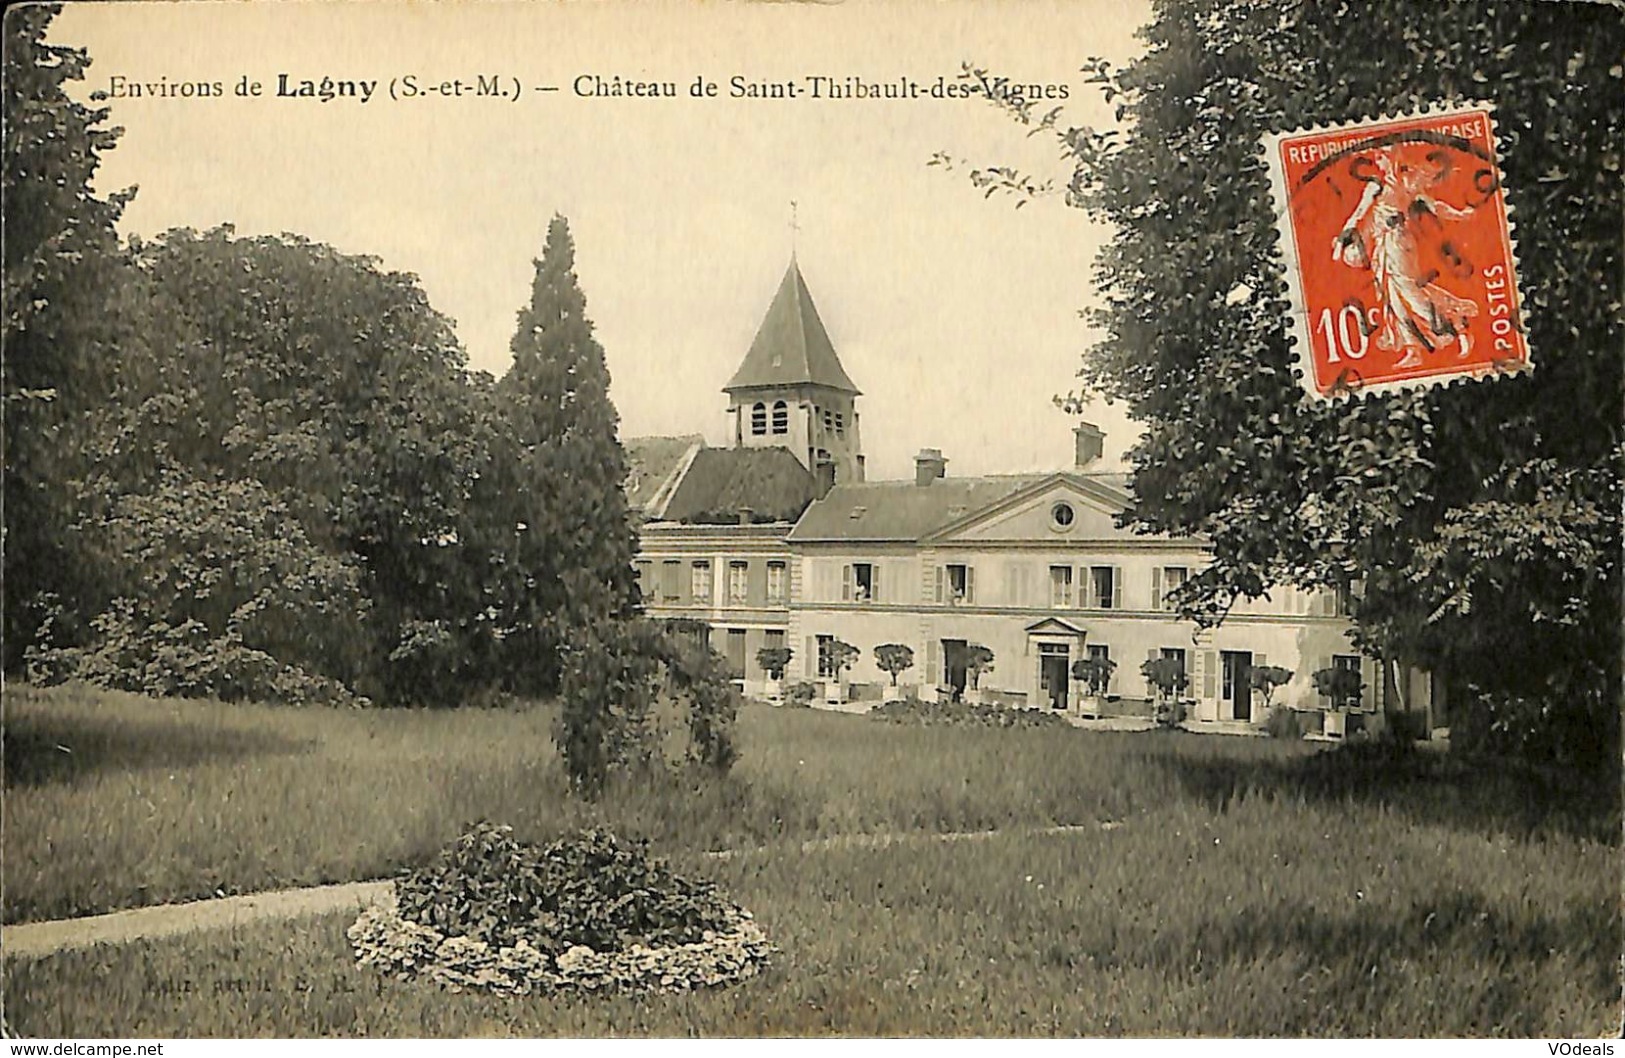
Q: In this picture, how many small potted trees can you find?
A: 8